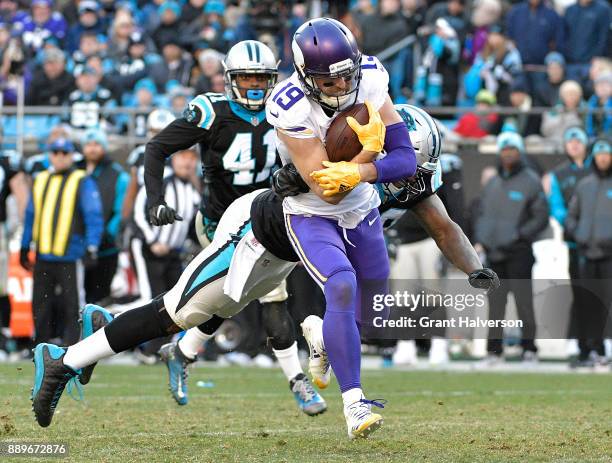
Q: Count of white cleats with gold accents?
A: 2